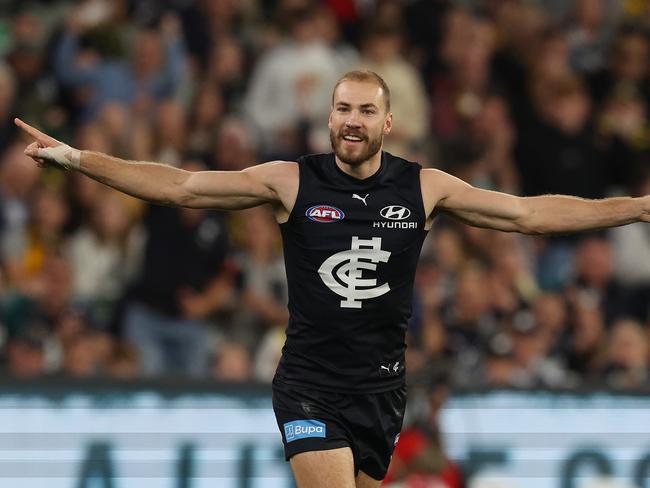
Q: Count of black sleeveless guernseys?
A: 1